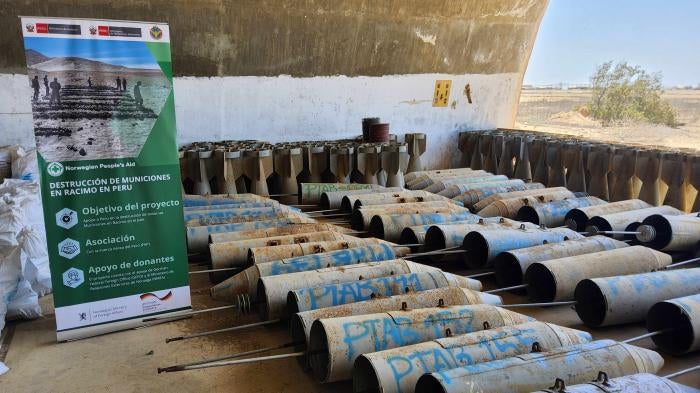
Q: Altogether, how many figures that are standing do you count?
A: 7